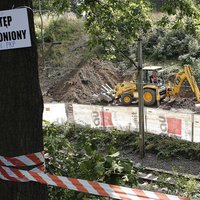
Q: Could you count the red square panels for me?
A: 2